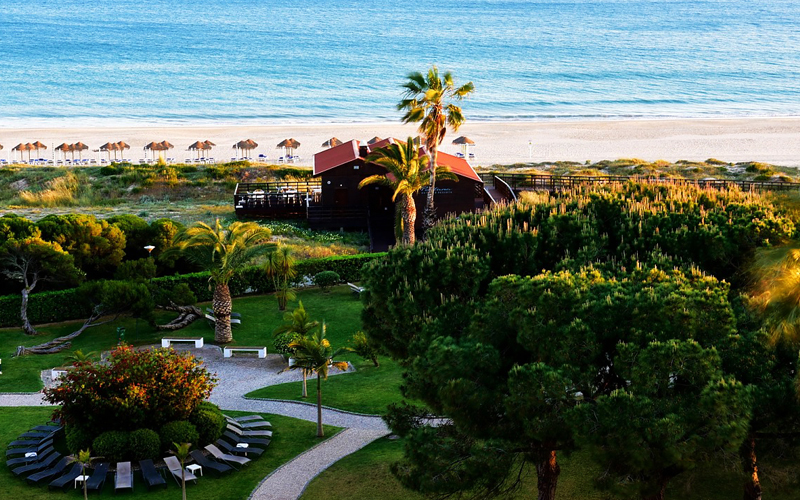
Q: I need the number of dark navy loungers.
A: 14